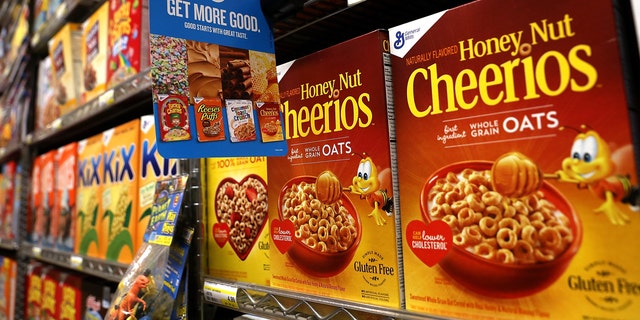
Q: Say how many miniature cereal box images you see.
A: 4